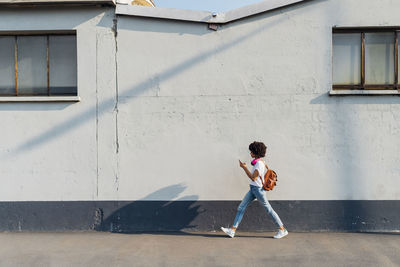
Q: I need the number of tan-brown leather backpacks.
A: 1